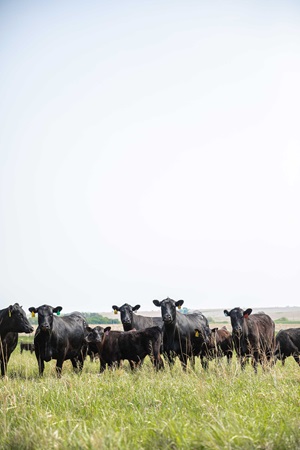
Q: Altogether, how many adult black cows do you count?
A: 5